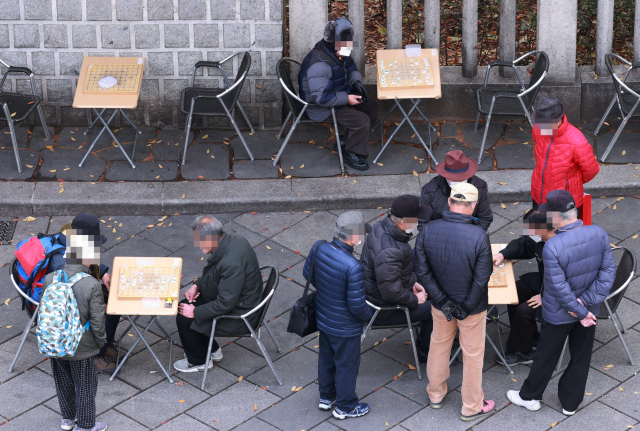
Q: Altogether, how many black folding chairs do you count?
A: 9